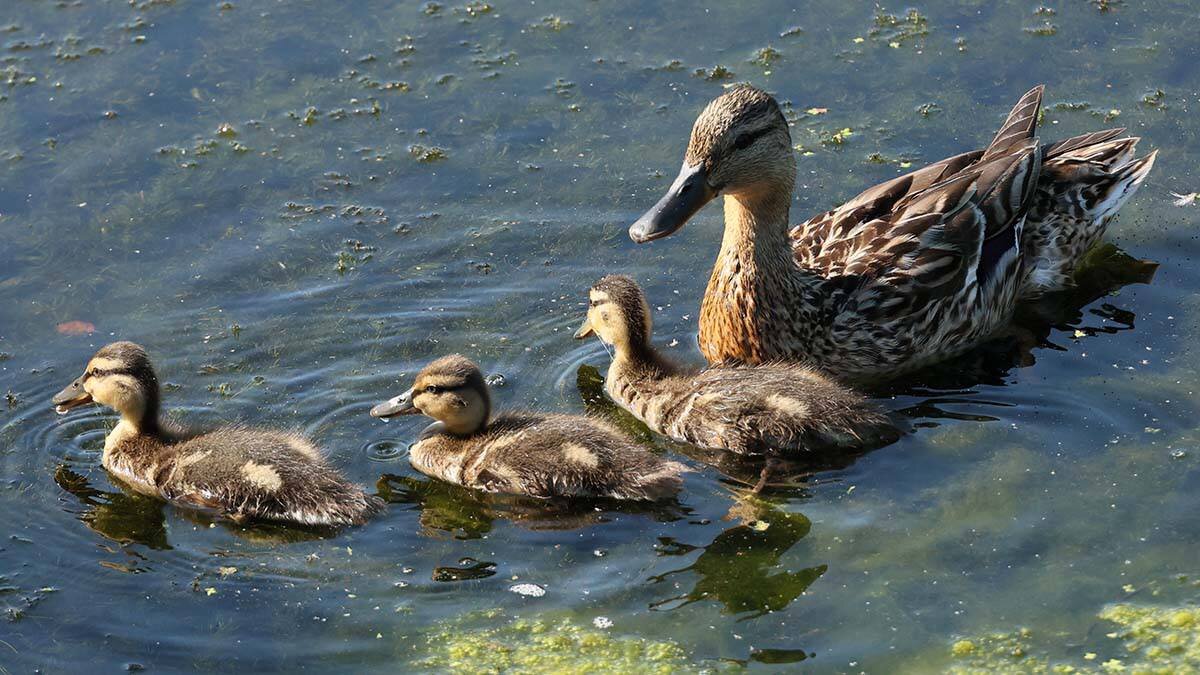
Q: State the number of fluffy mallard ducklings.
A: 3